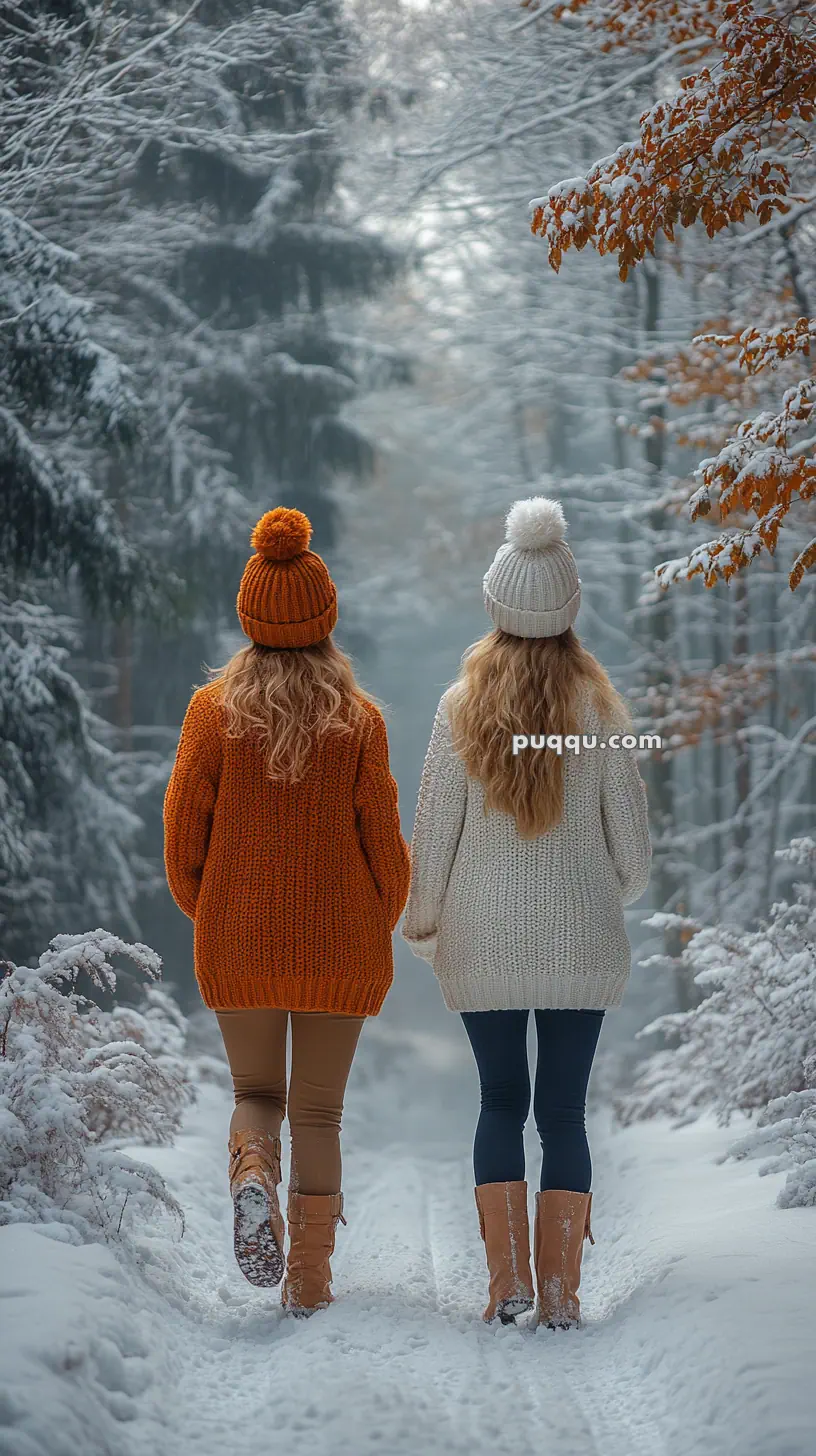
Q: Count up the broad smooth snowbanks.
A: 2